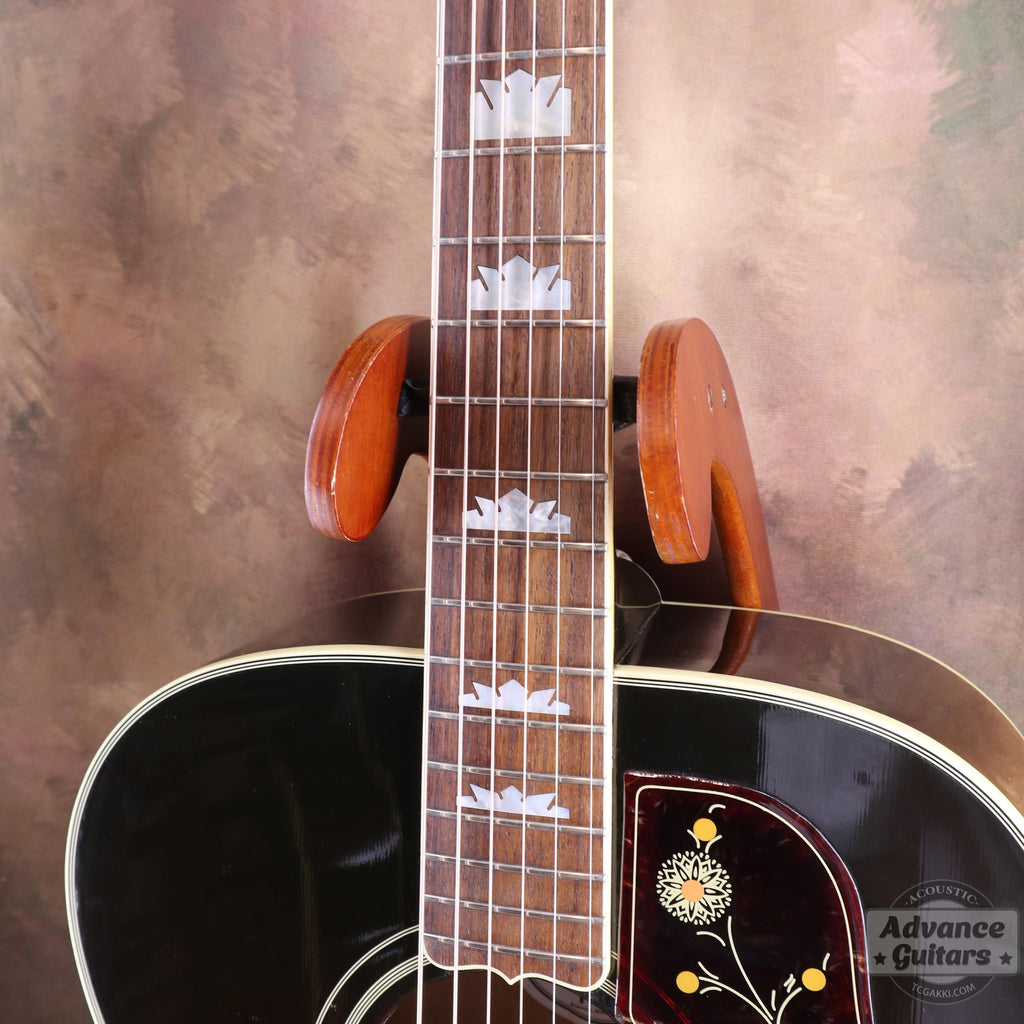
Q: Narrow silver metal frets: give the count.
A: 15